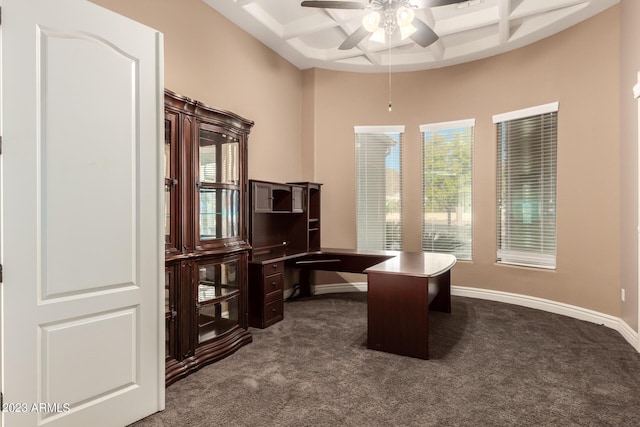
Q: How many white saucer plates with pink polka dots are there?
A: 0